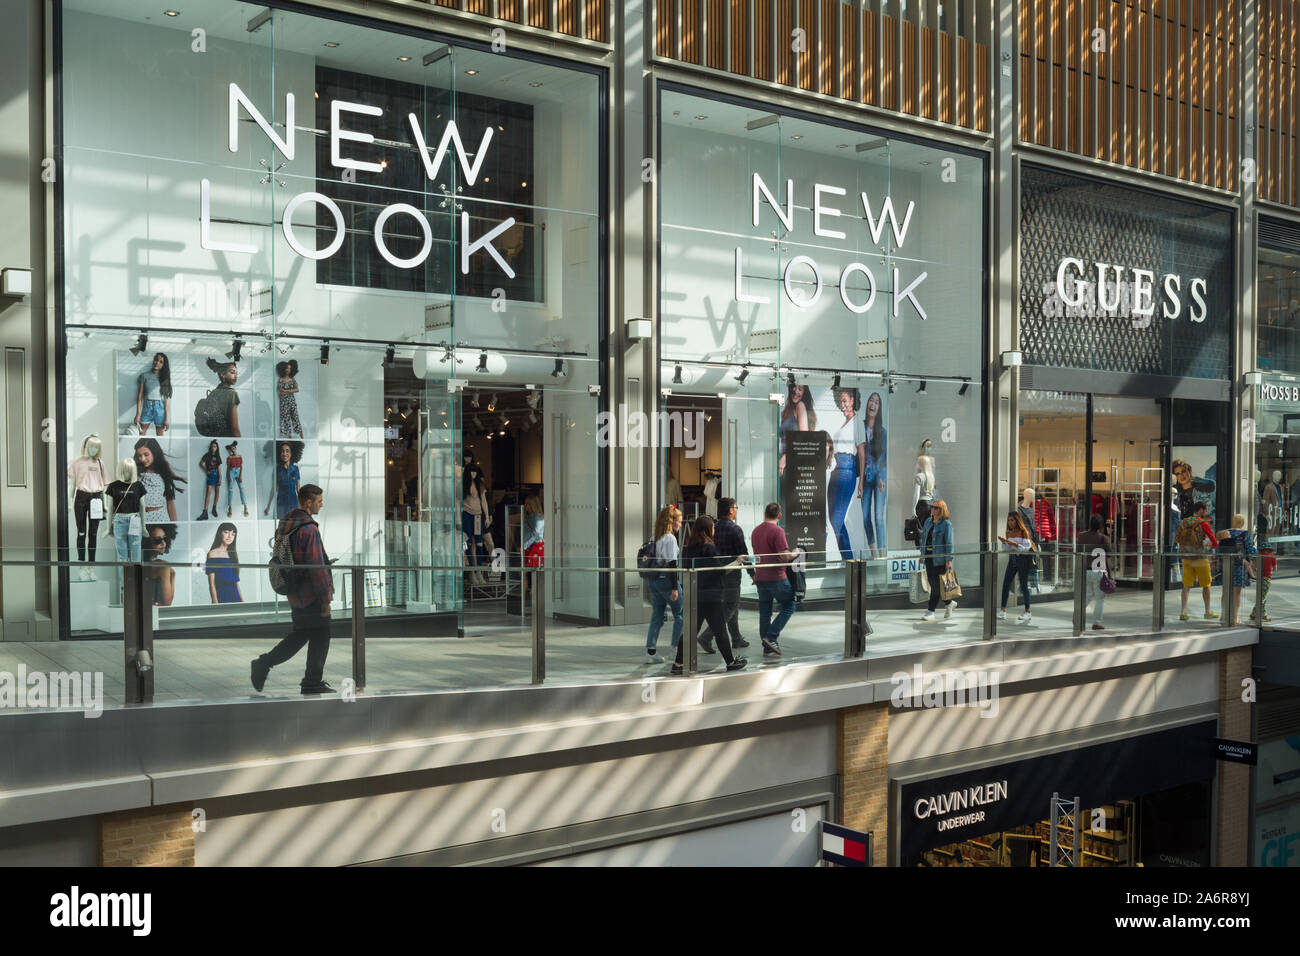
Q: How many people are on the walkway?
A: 11